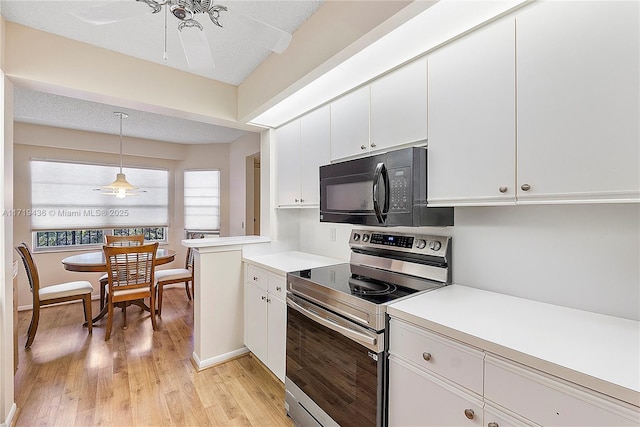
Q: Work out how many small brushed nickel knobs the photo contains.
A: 13